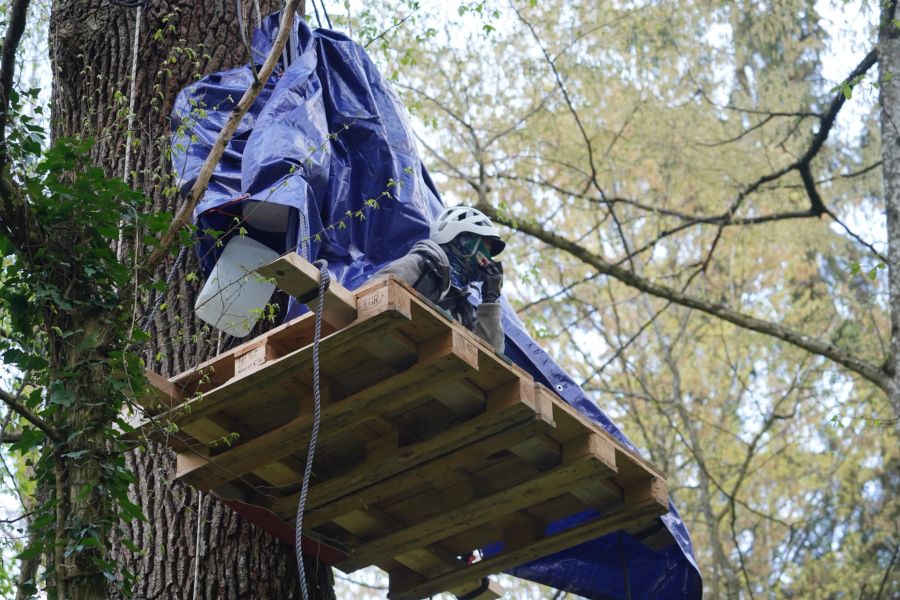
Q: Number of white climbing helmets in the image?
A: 1